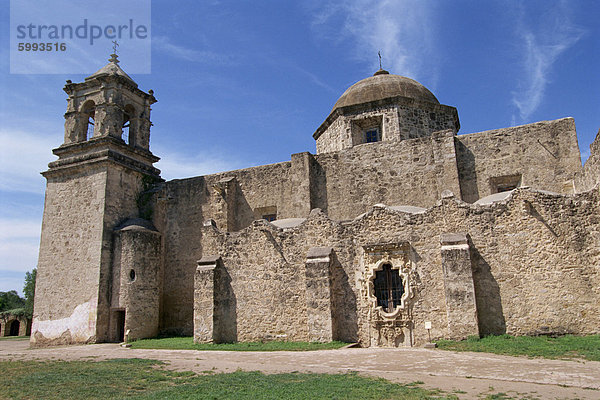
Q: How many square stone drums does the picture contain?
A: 1